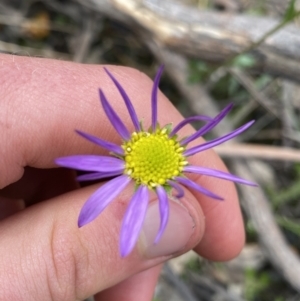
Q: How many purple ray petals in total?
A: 15